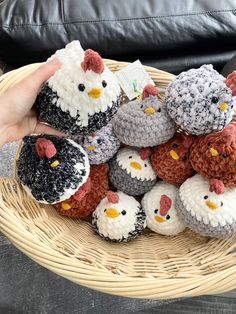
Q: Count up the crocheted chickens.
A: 12